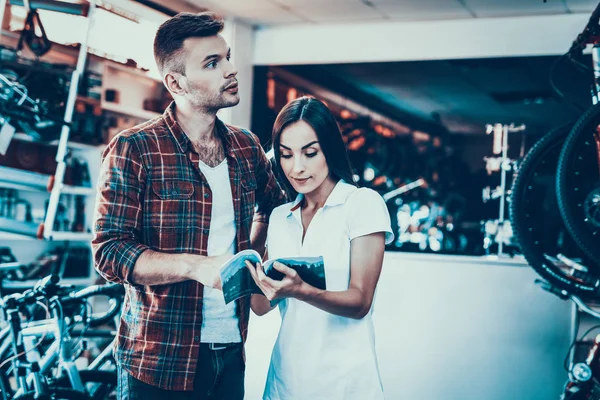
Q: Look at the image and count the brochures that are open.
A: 1